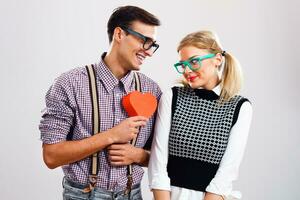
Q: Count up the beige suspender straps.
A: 2